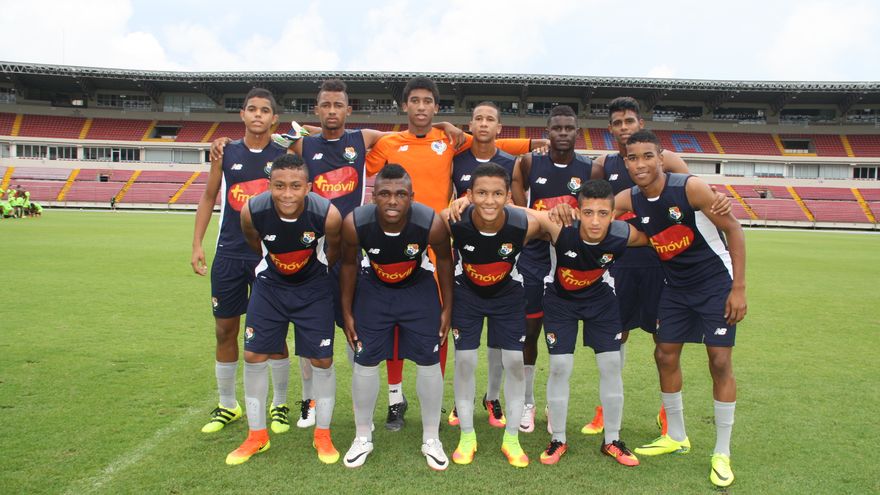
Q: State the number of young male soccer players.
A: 11